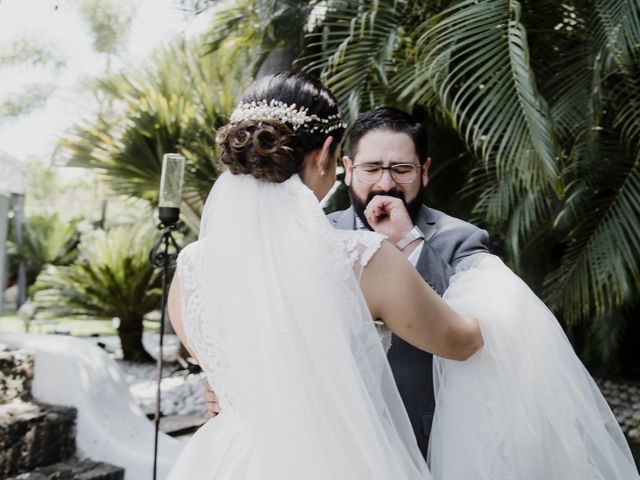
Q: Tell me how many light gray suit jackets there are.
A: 1